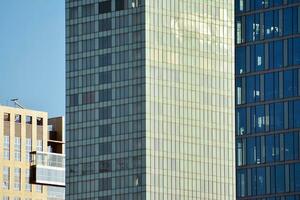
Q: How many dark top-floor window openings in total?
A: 4